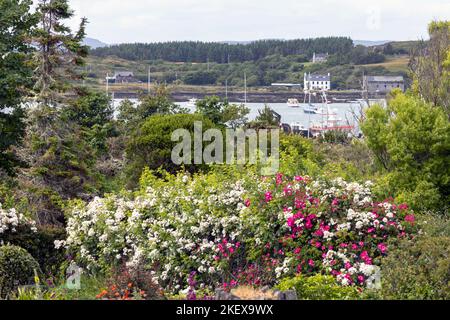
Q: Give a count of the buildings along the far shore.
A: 4